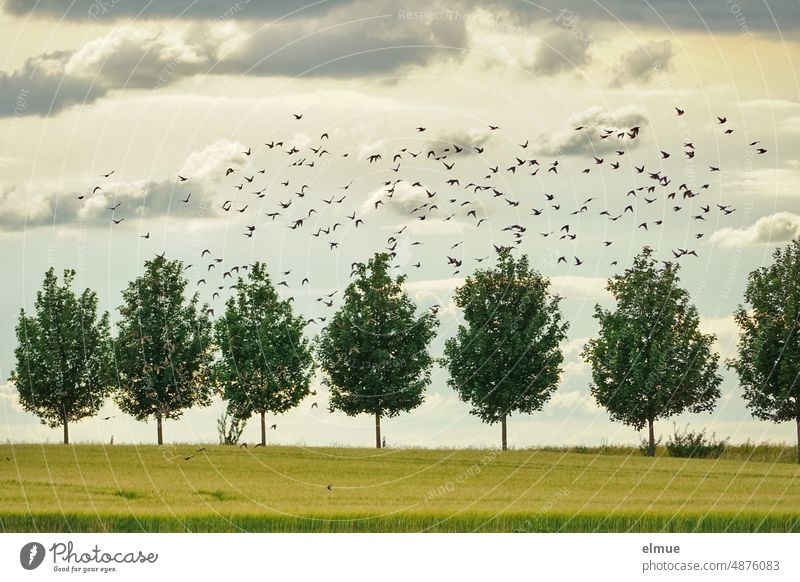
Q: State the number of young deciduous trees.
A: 7